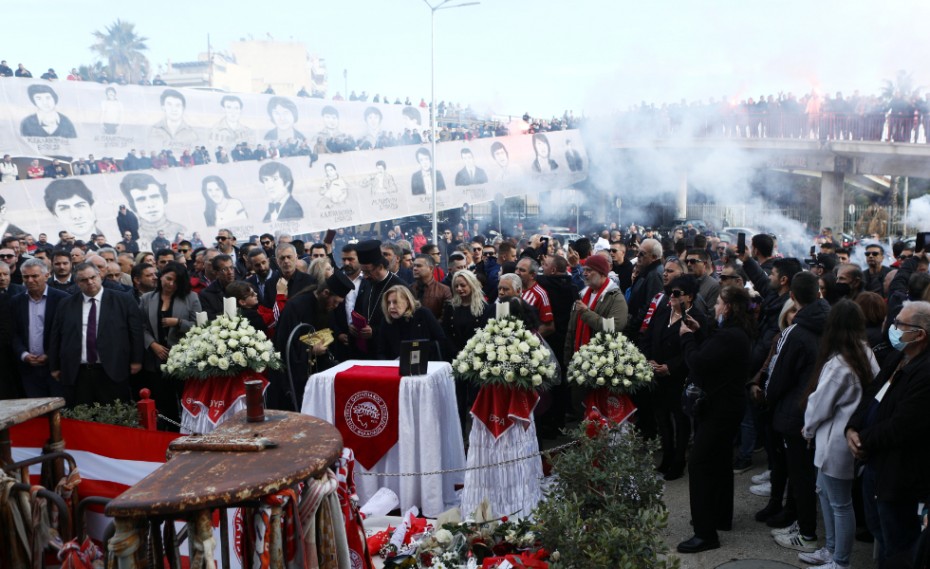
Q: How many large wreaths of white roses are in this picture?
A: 3